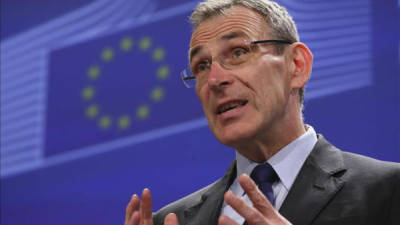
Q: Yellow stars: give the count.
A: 12